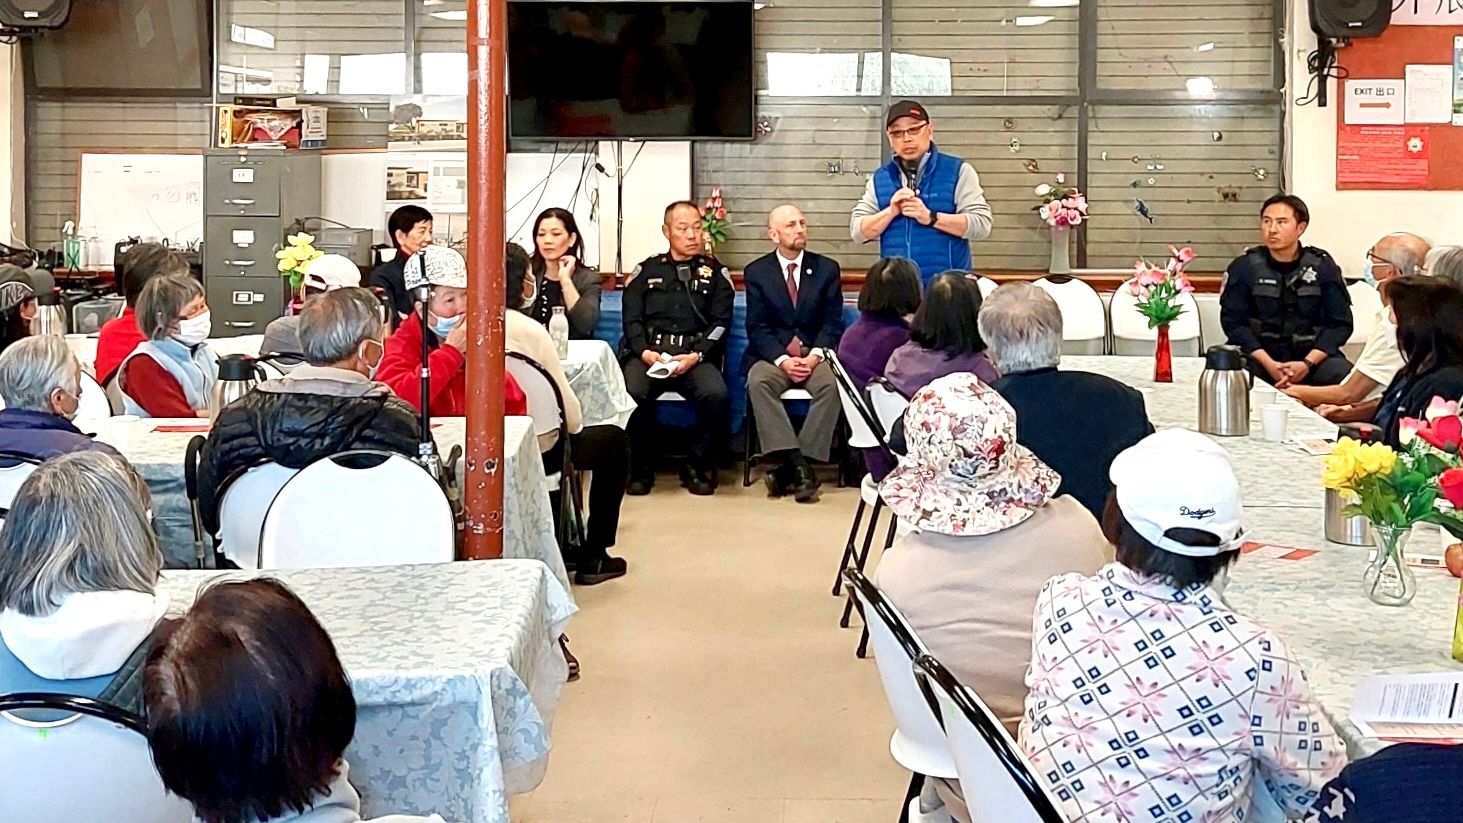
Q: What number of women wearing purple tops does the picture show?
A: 2